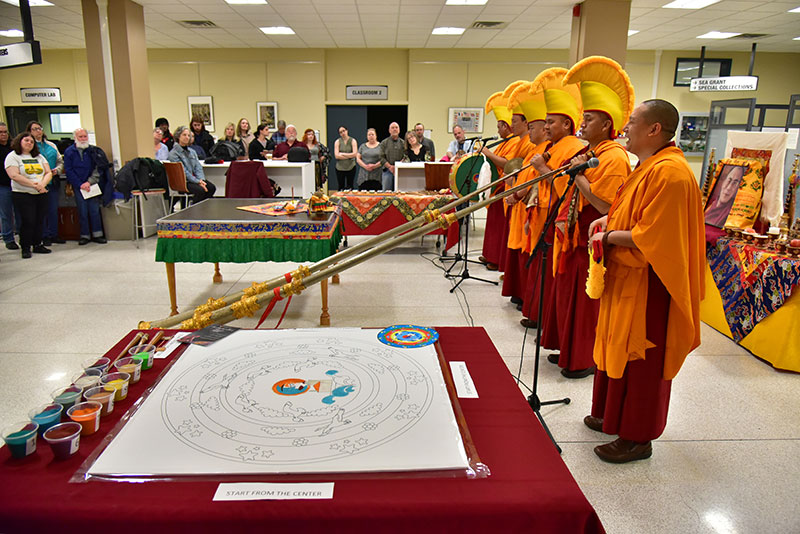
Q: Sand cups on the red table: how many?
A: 11